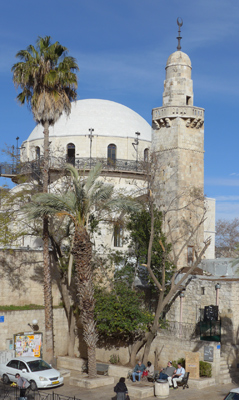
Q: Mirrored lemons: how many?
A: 0